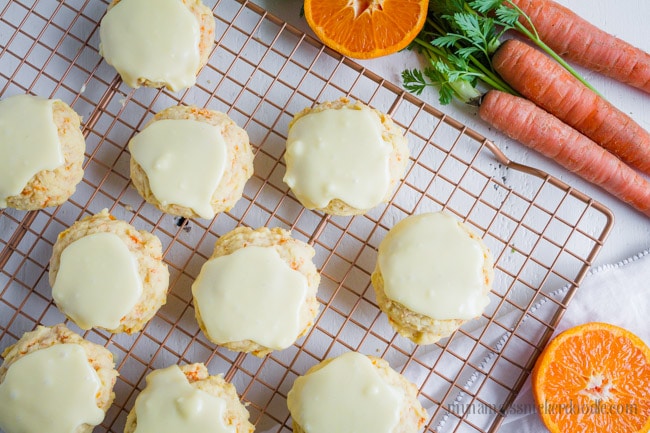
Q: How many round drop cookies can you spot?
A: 10